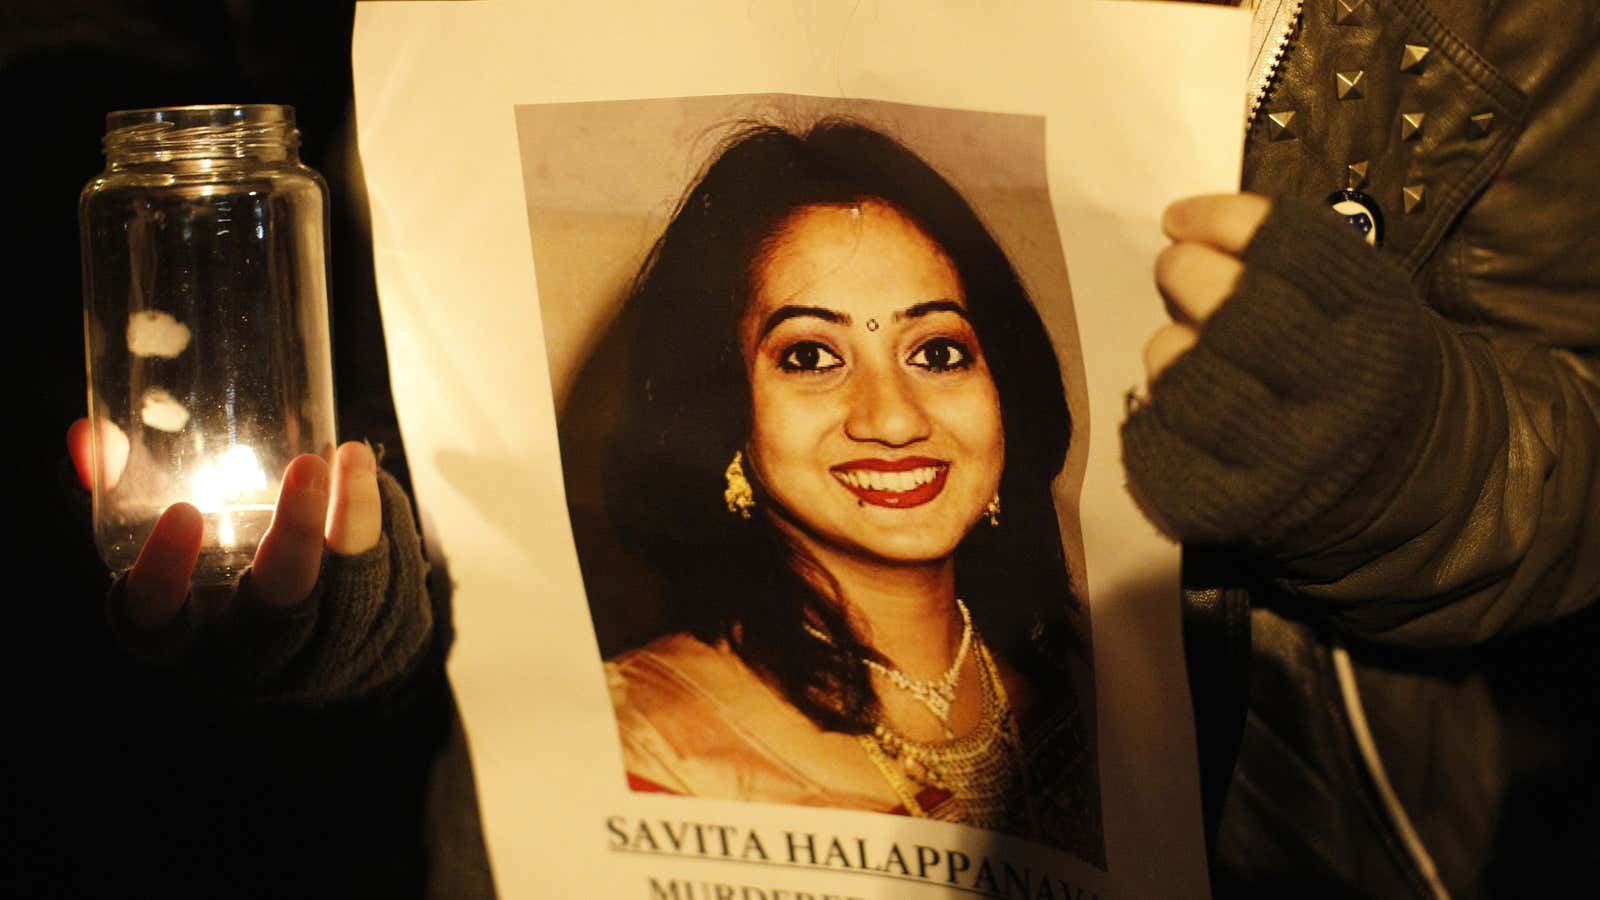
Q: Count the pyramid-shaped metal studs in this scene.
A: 8